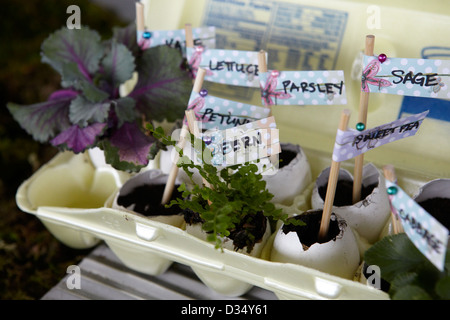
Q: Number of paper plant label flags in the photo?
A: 8